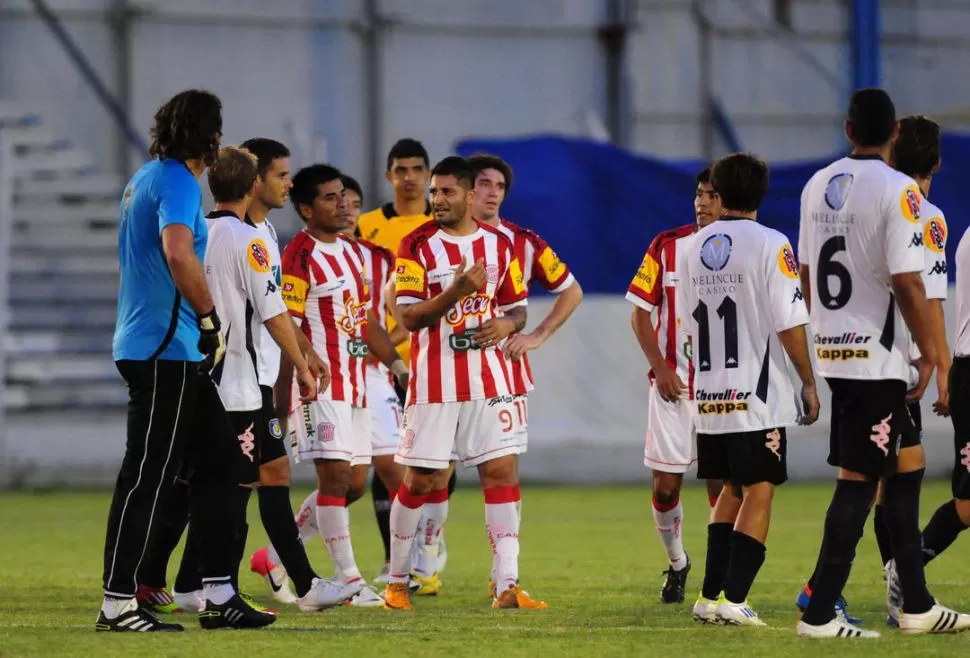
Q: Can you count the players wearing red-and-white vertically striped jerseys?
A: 5